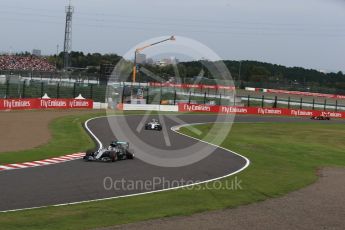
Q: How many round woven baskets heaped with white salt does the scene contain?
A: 0